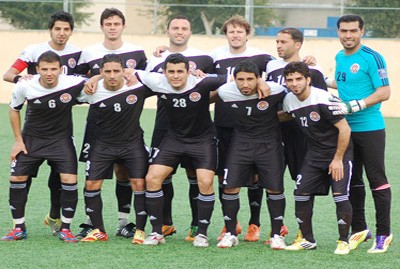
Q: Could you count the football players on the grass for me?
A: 11